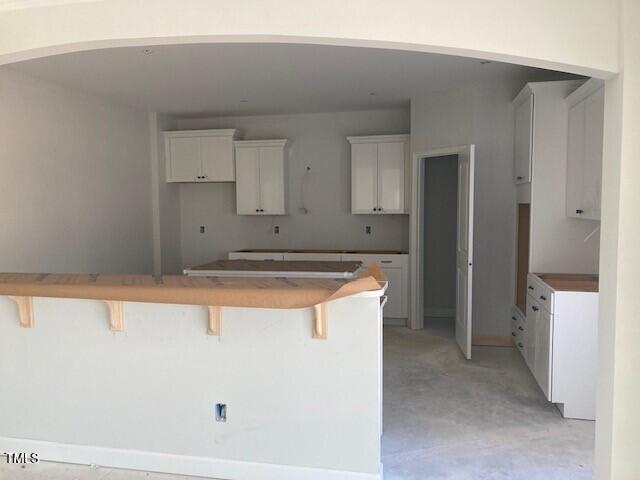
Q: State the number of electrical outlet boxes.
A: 4